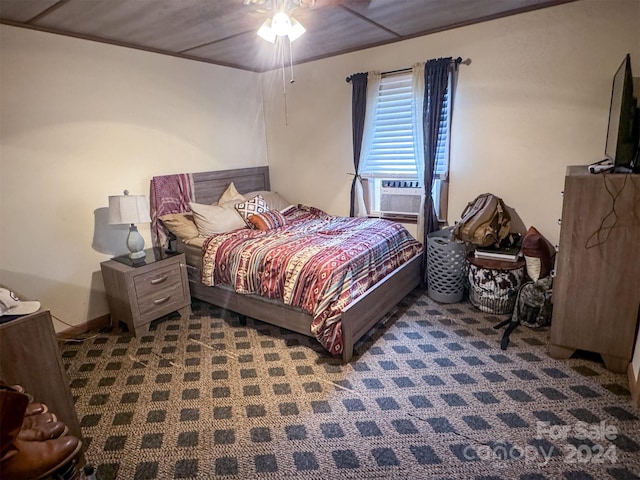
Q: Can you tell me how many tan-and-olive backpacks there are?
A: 1